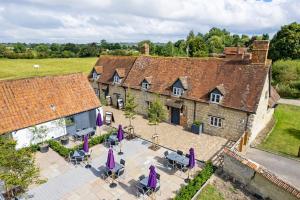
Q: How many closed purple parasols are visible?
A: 6